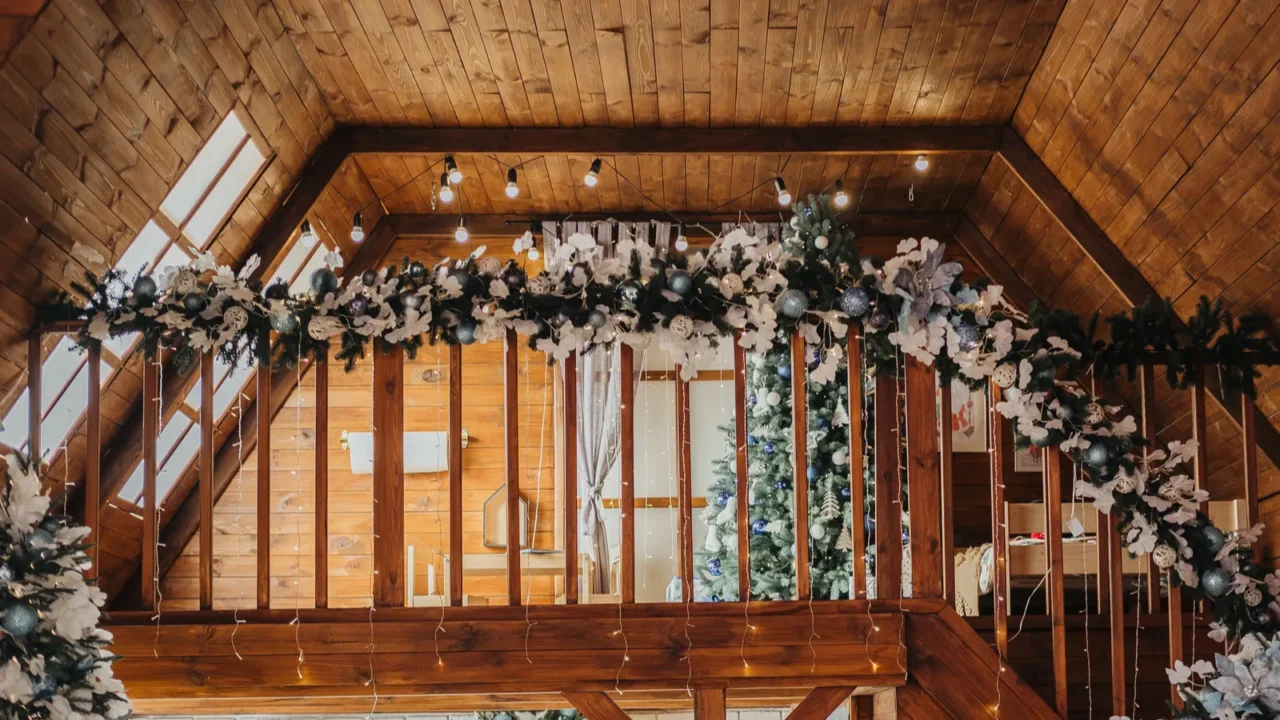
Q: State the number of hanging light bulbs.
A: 12